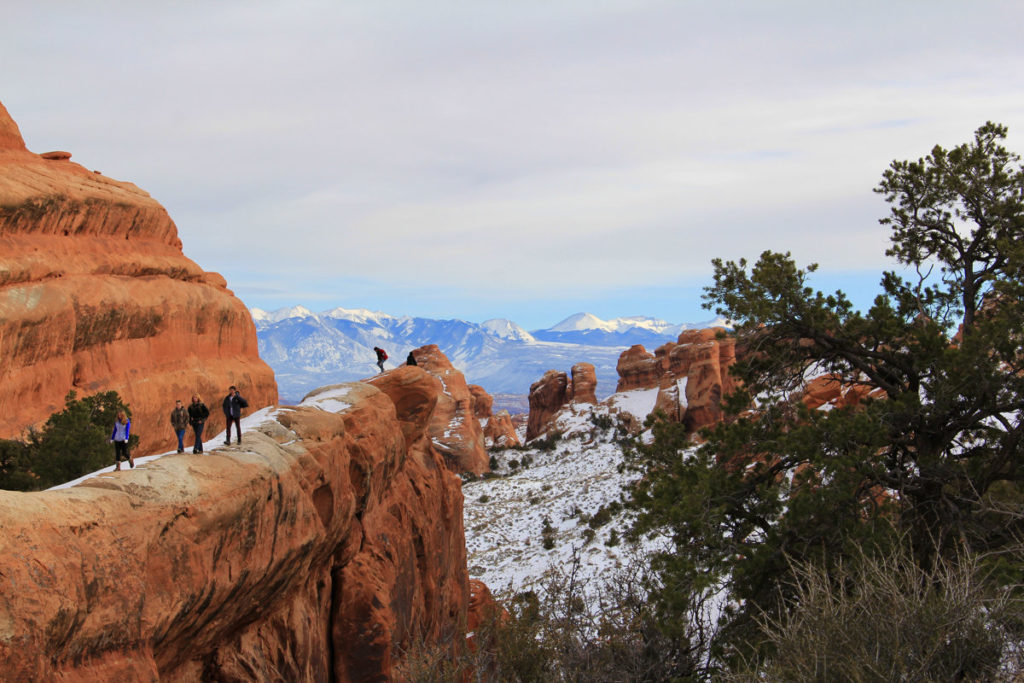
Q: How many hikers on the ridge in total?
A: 6